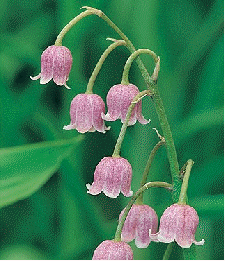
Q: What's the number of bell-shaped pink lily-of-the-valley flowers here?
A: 7